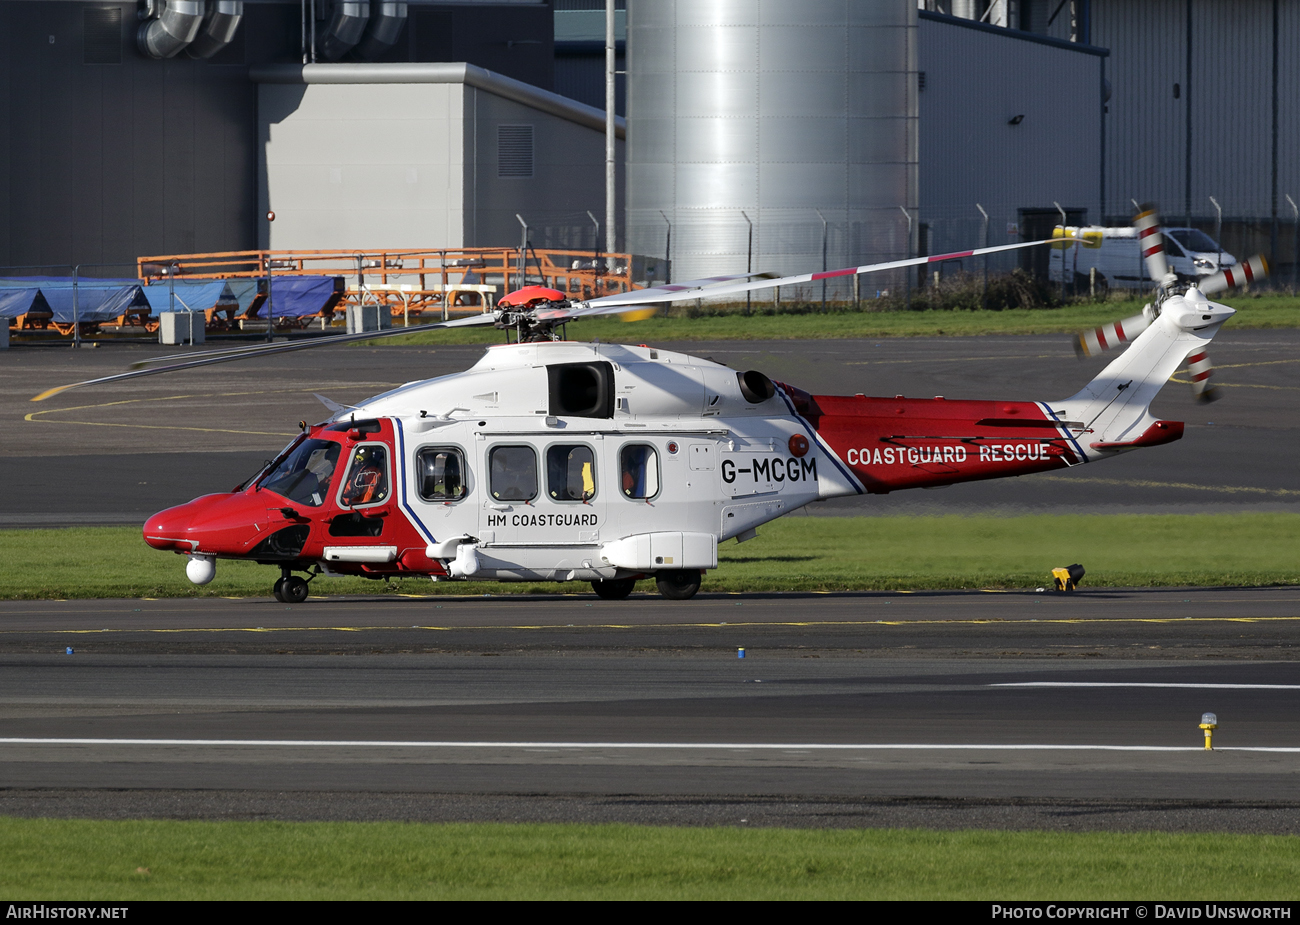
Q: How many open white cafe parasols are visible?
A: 0